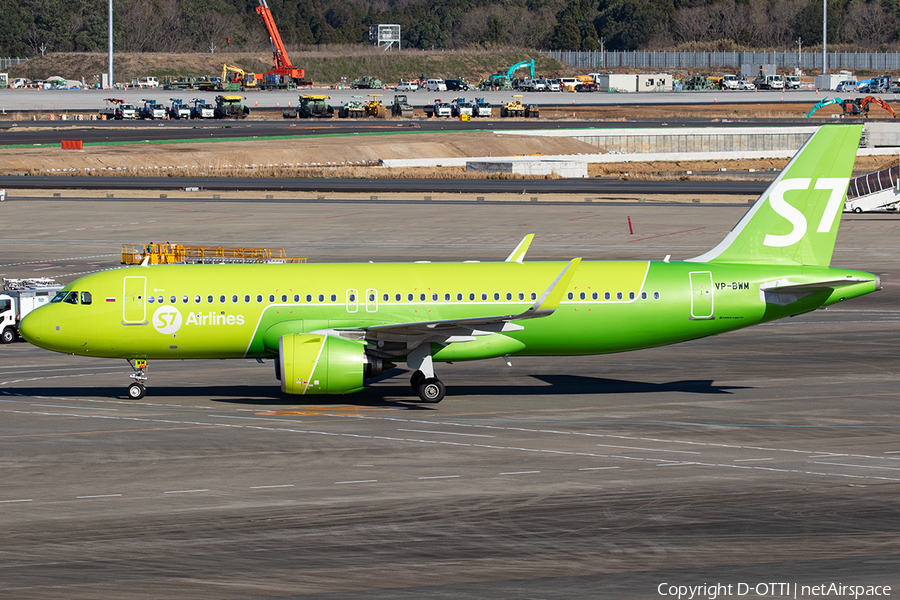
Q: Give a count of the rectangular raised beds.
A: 0